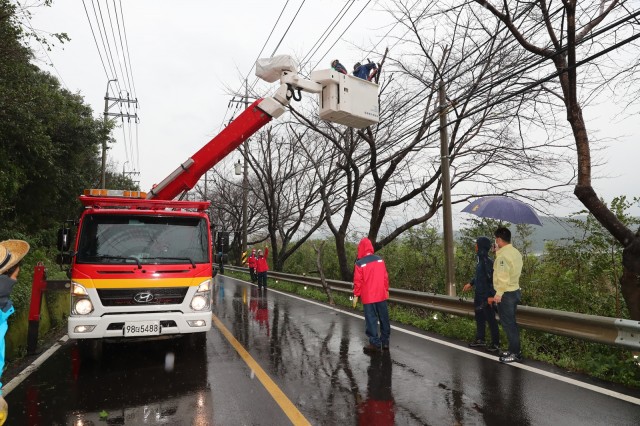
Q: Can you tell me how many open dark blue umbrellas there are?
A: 1